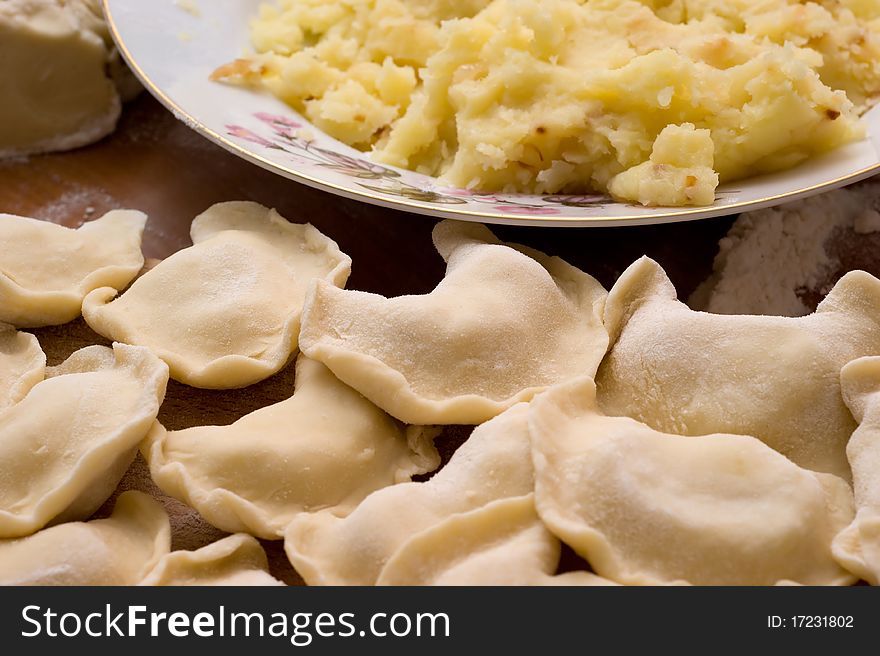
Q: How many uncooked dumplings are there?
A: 13